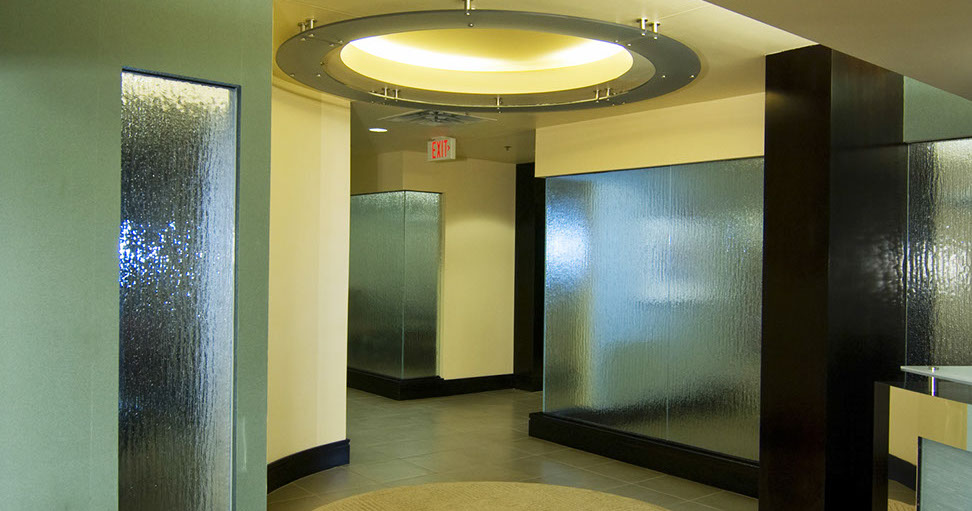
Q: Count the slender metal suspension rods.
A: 10